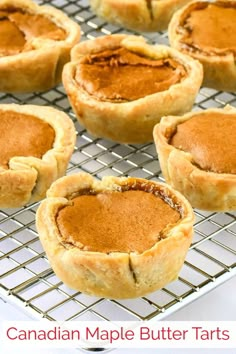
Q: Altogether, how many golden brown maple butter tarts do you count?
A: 7